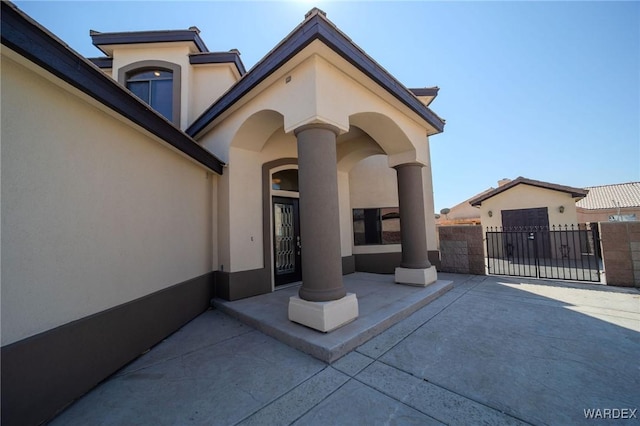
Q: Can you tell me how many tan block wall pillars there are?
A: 2